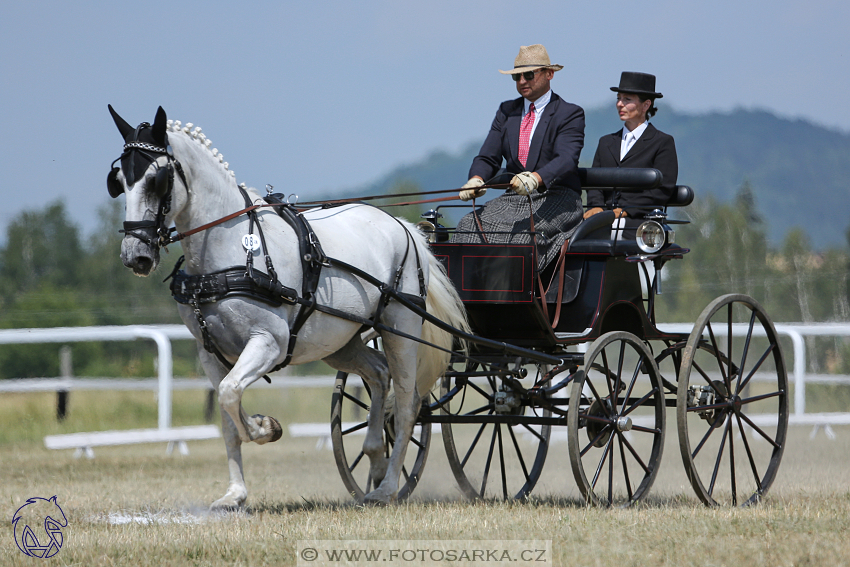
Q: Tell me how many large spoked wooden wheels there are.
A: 4